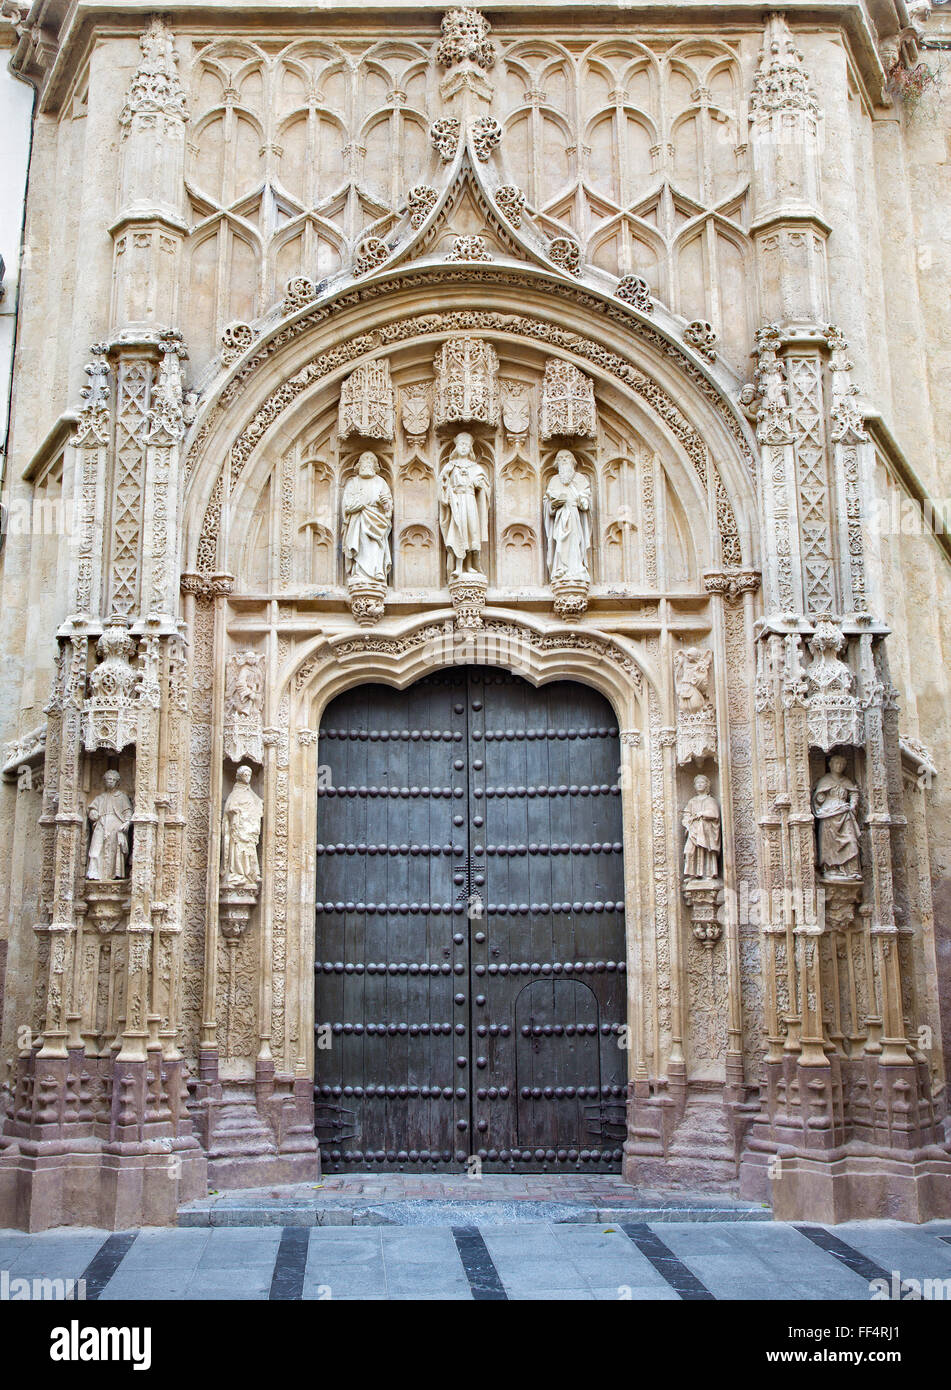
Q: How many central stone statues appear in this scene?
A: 3